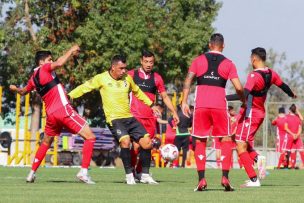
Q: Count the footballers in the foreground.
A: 5